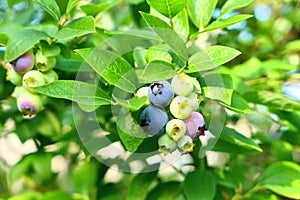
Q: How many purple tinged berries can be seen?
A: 3